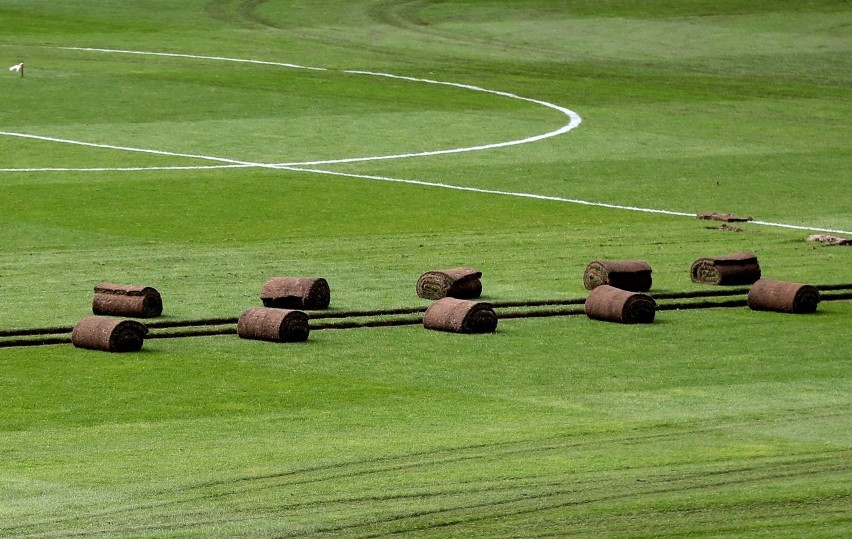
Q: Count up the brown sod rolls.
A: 10